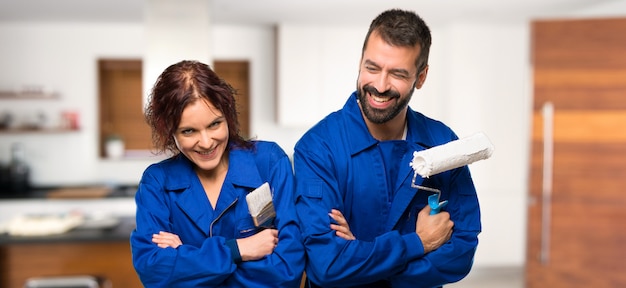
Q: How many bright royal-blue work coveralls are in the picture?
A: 2